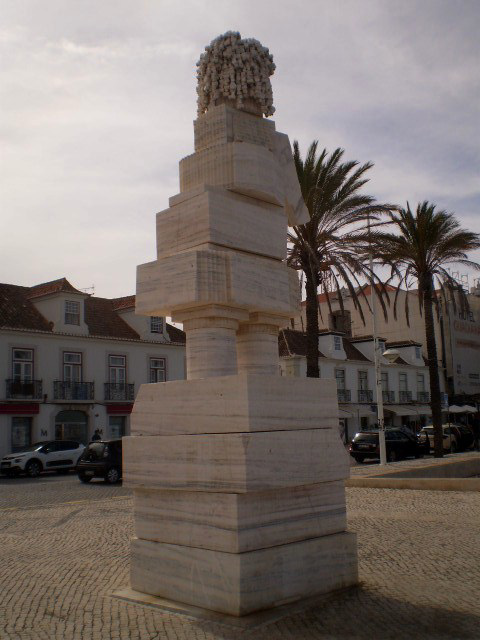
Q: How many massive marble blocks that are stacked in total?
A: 8